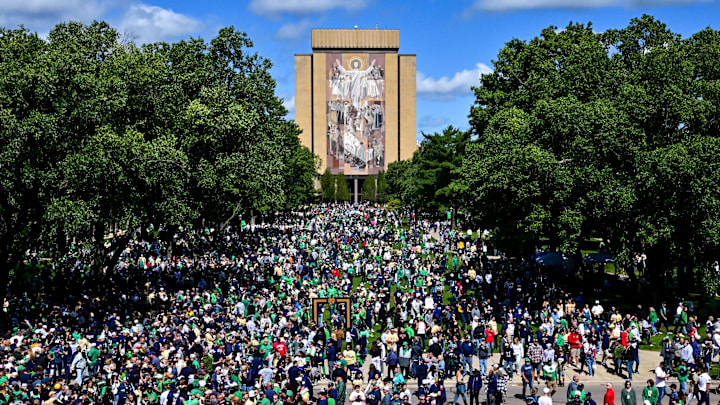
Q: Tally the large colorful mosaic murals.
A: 1